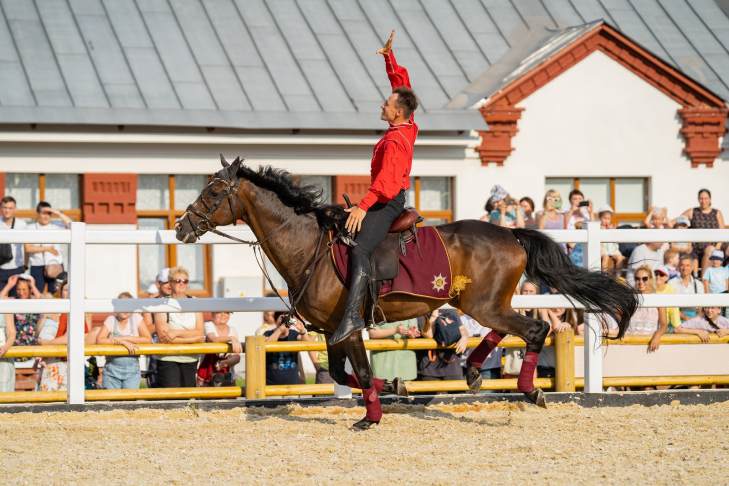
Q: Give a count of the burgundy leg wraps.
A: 4